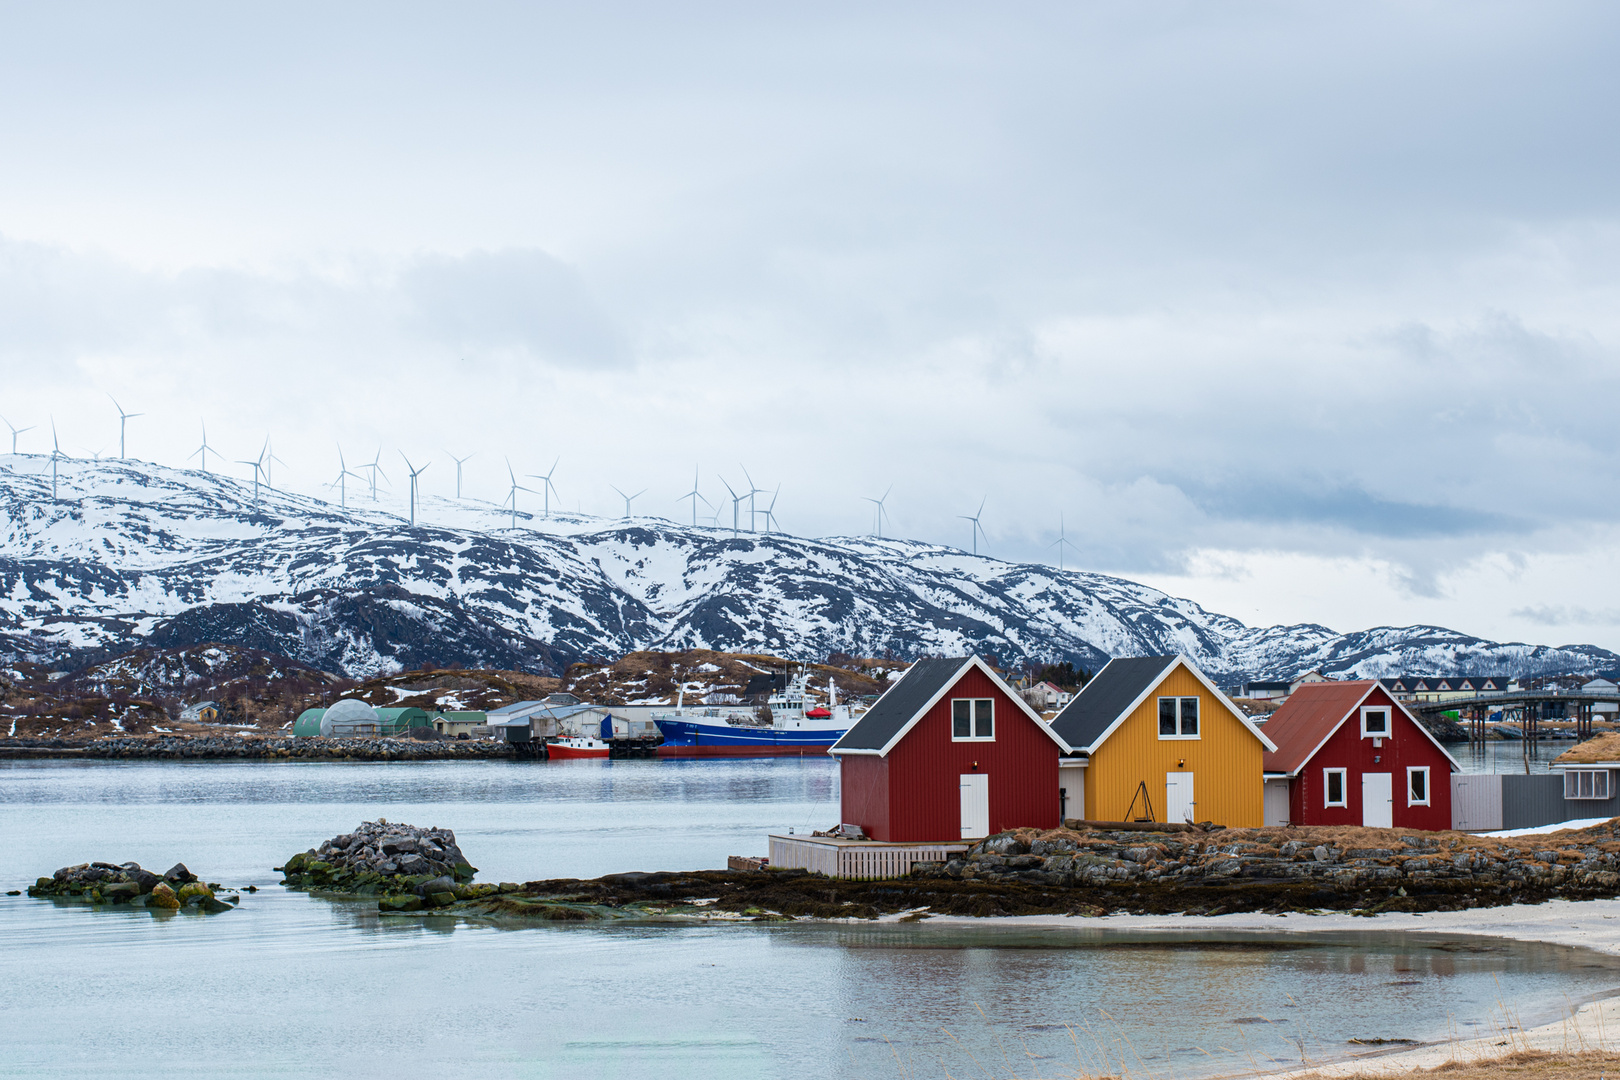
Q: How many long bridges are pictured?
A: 1